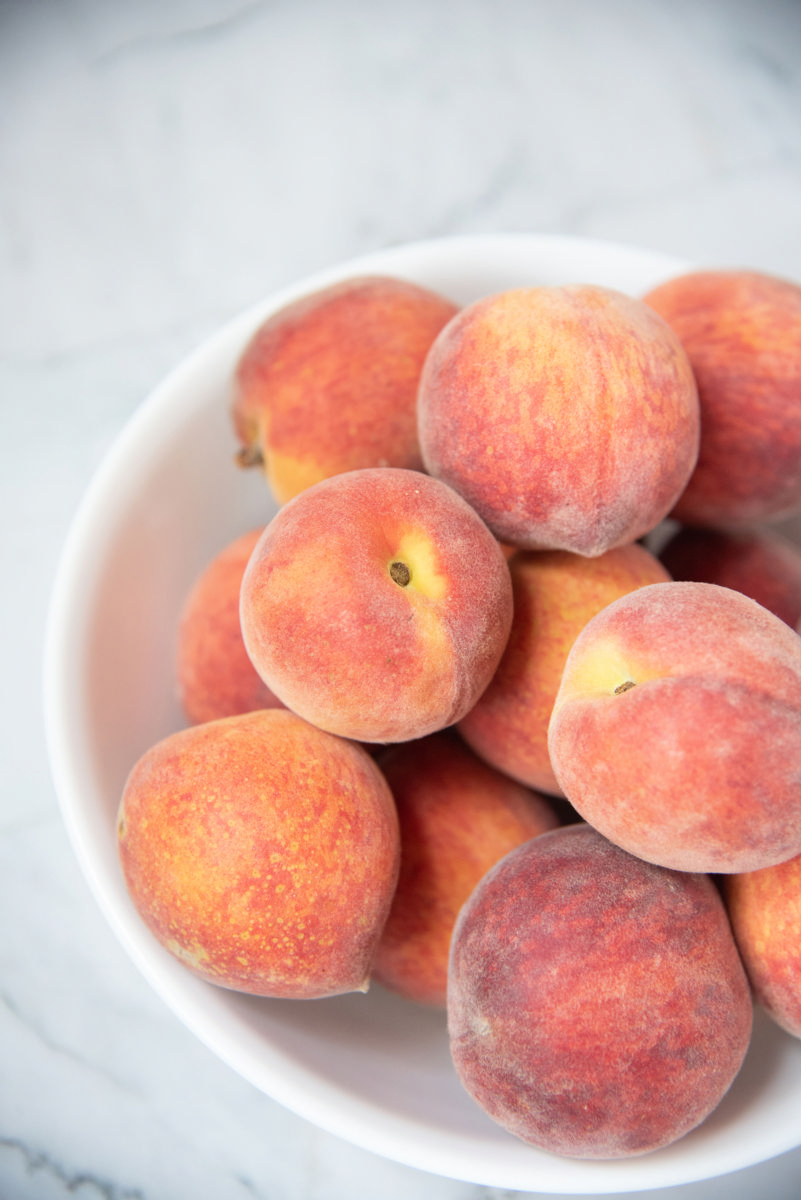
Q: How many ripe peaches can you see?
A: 12